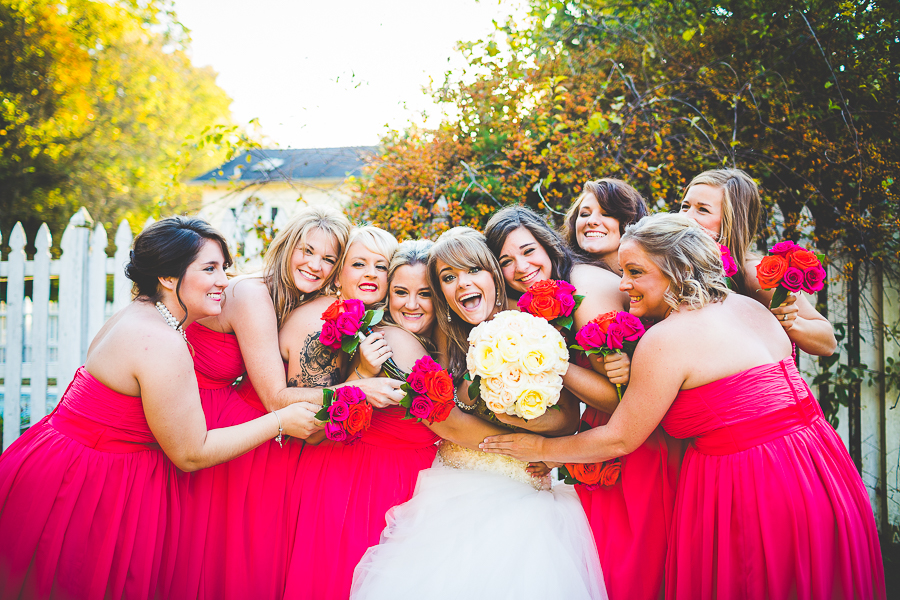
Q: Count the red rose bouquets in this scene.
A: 8